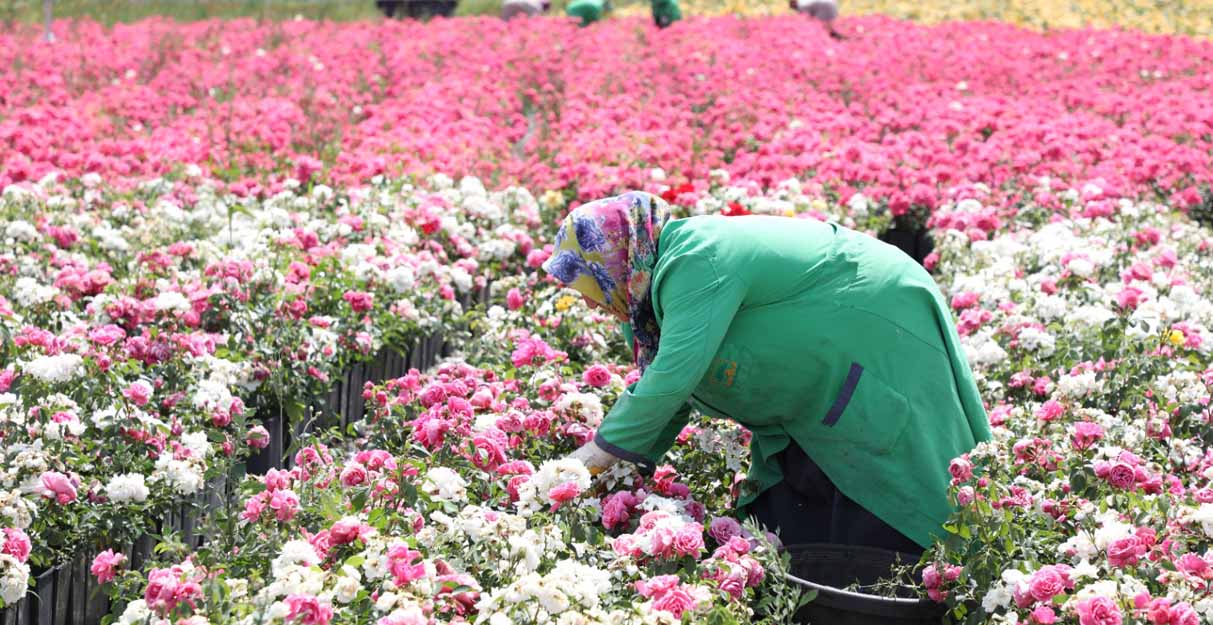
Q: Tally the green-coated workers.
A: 3